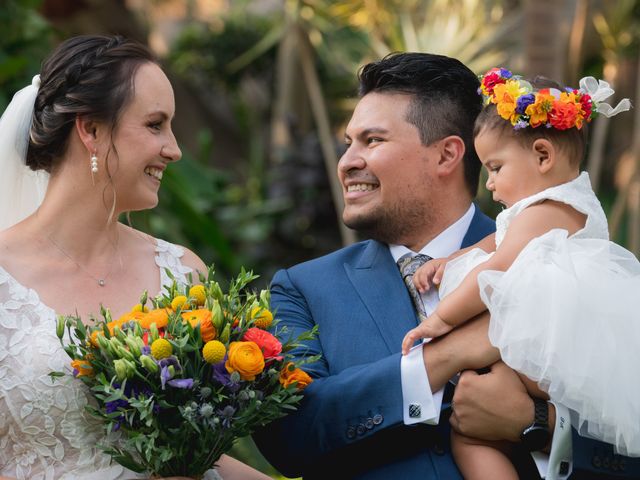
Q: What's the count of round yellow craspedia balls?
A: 6